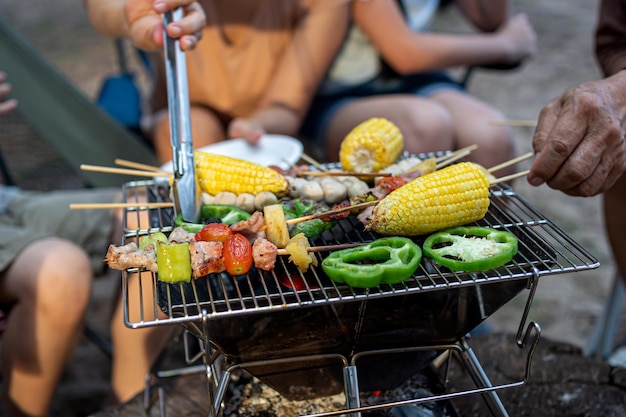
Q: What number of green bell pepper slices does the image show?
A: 3